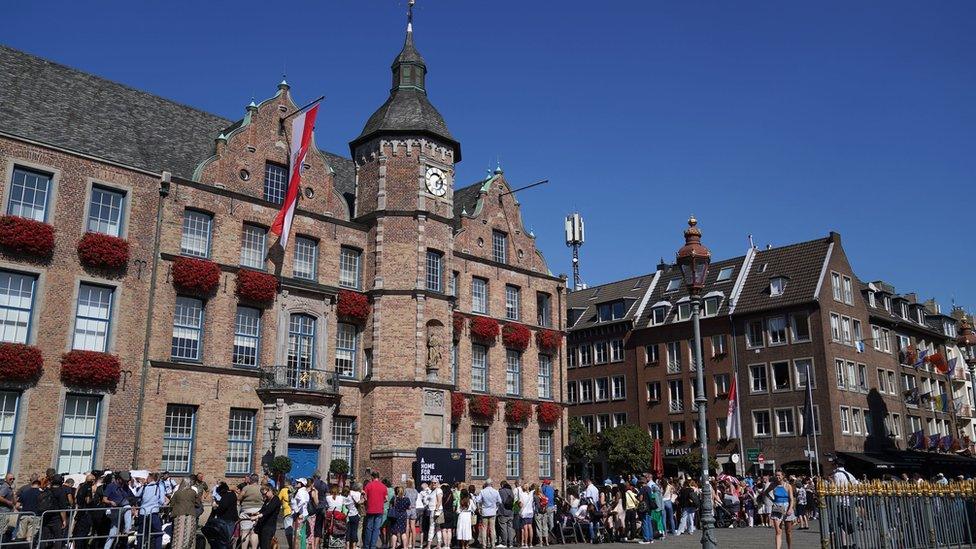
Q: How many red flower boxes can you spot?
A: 15